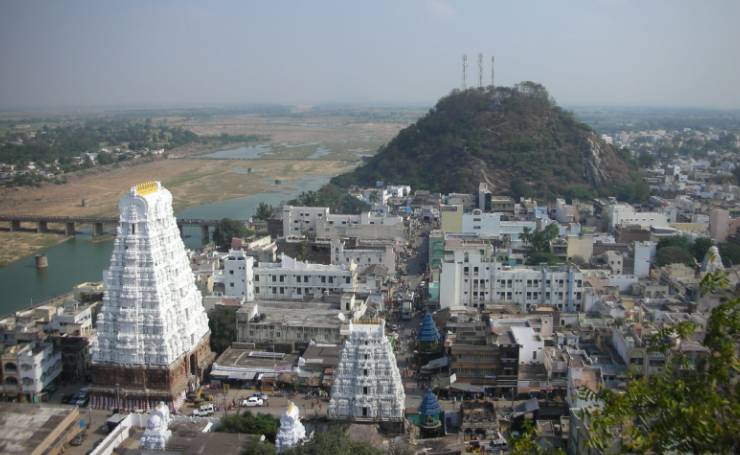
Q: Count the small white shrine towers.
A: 2